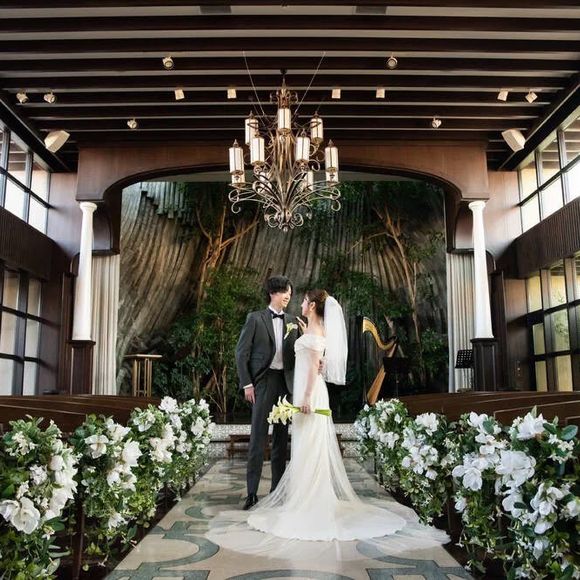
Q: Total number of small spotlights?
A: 12